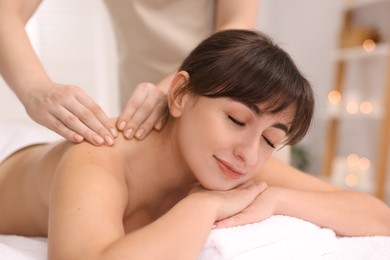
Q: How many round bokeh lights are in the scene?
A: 7